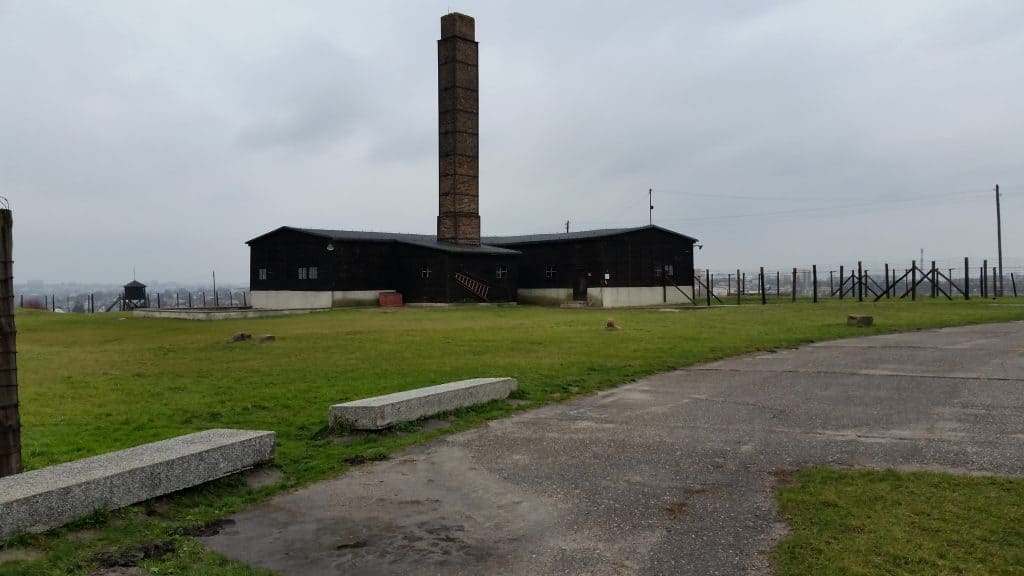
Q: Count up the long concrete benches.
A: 2